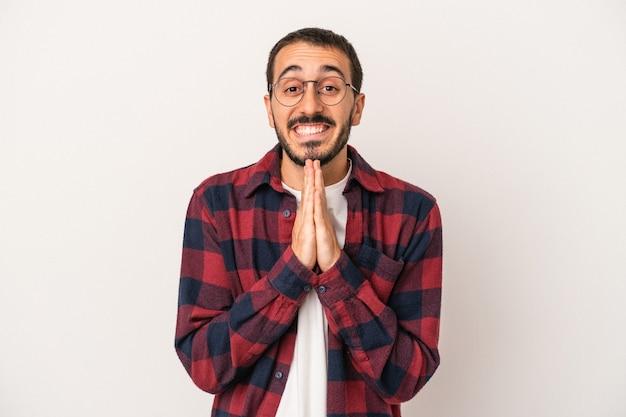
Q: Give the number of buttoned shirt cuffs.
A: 2